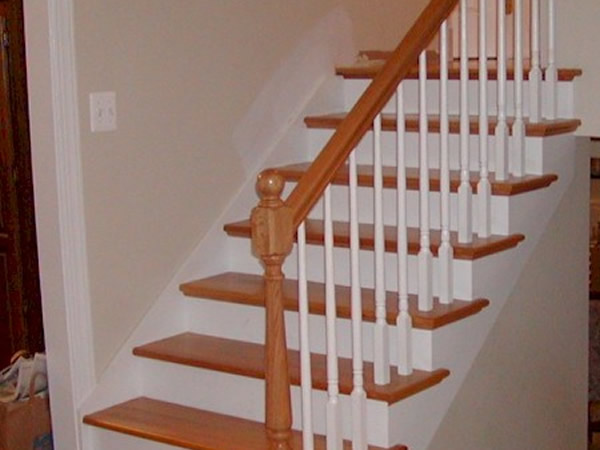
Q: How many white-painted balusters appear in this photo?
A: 13